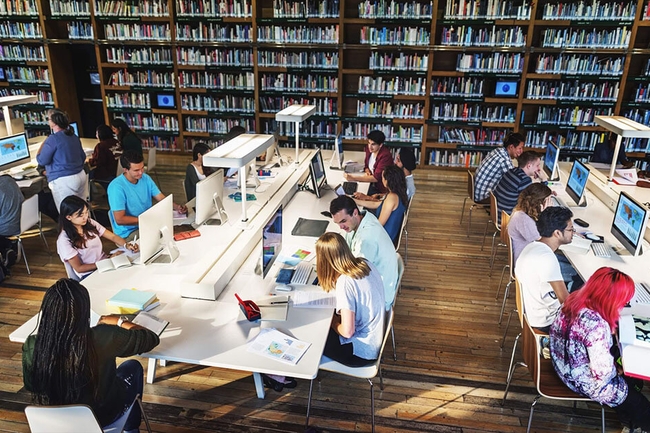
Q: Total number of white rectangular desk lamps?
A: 4